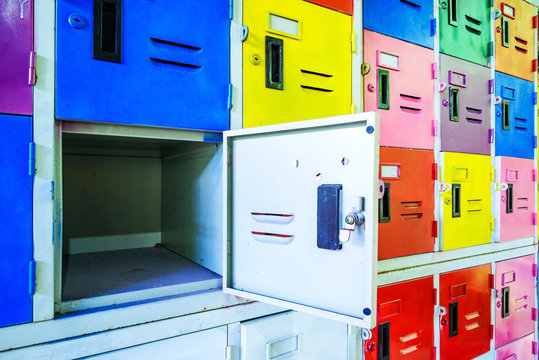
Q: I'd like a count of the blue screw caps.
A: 2